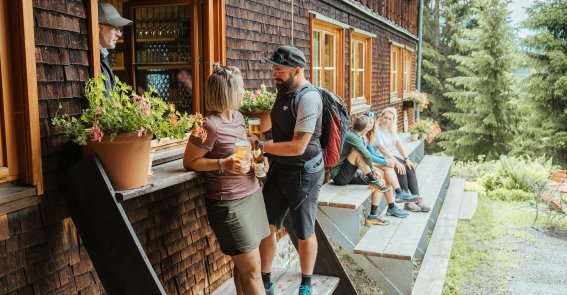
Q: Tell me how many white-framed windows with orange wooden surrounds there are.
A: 4